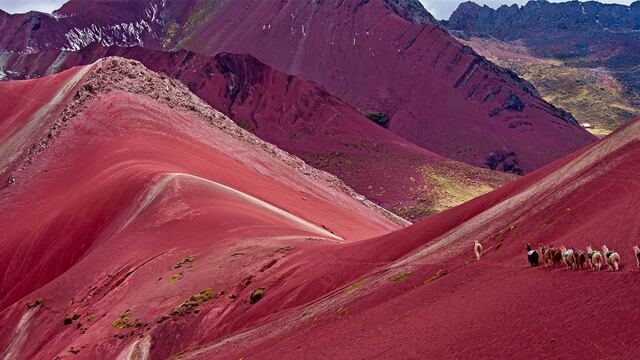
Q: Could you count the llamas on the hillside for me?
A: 9